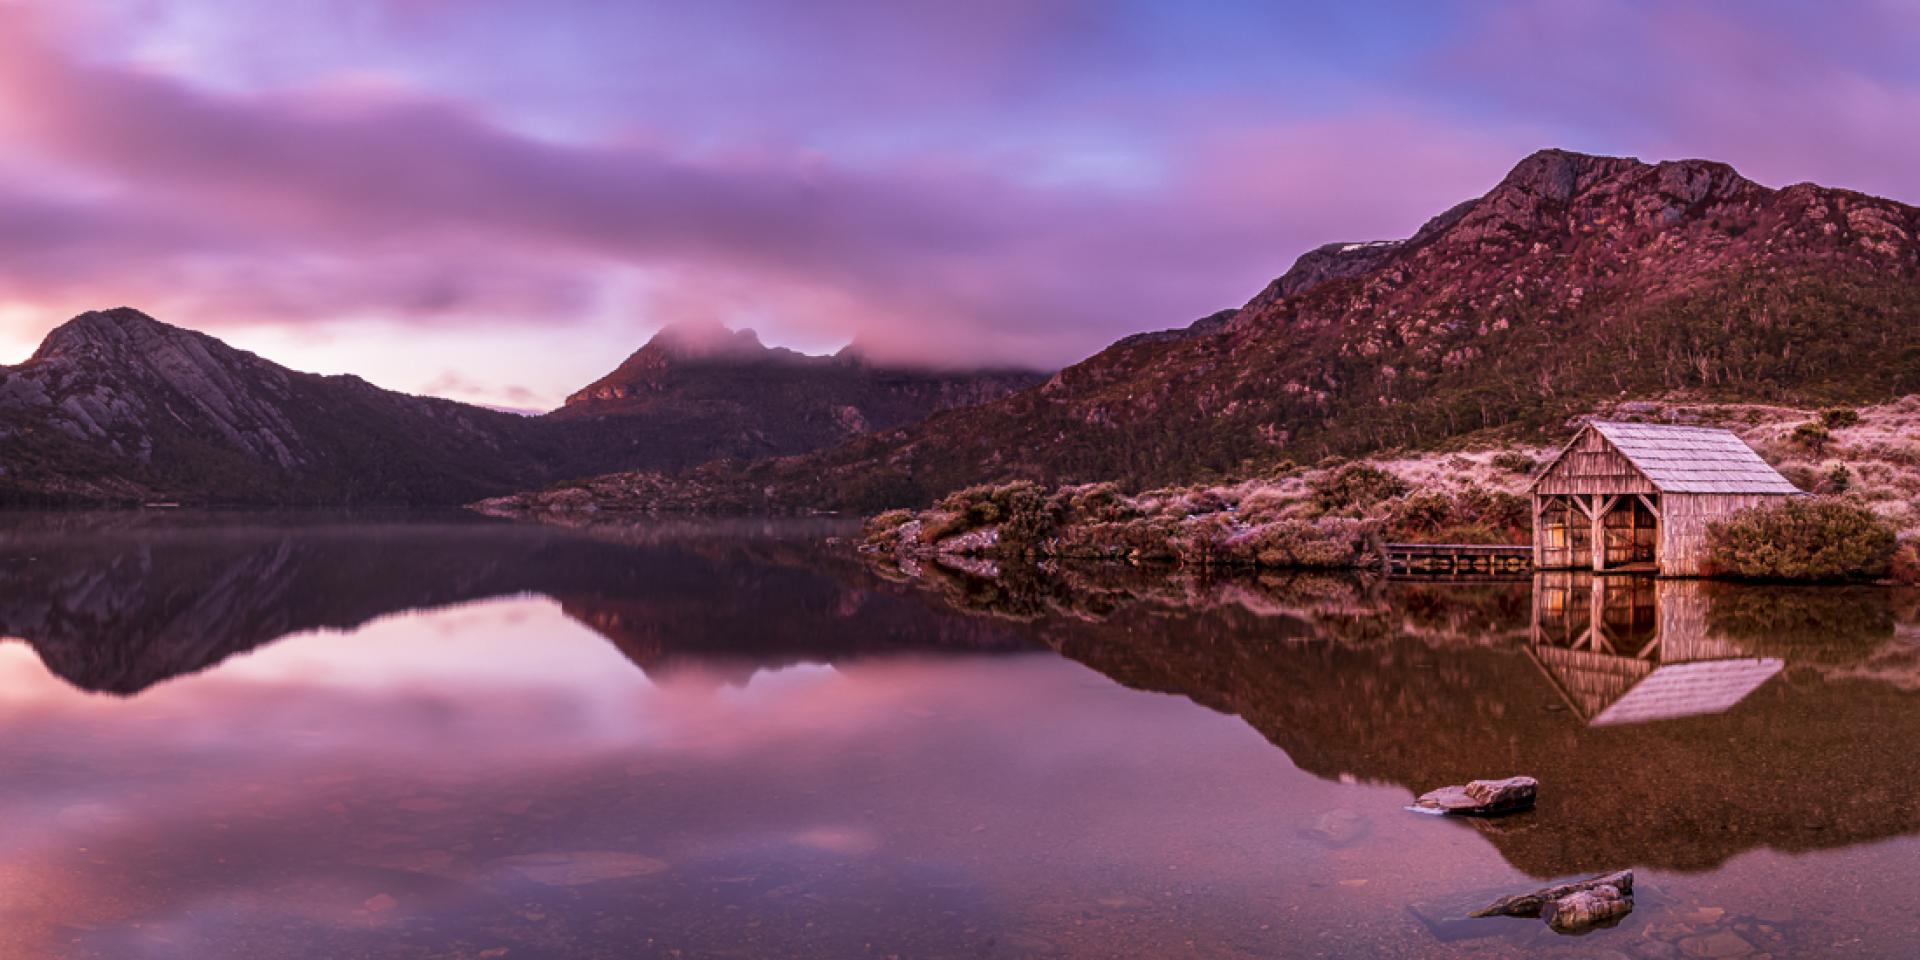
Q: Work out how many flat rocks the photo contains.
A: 2